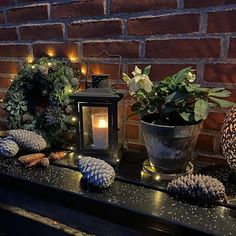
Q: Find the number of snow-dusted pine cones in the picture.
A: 4